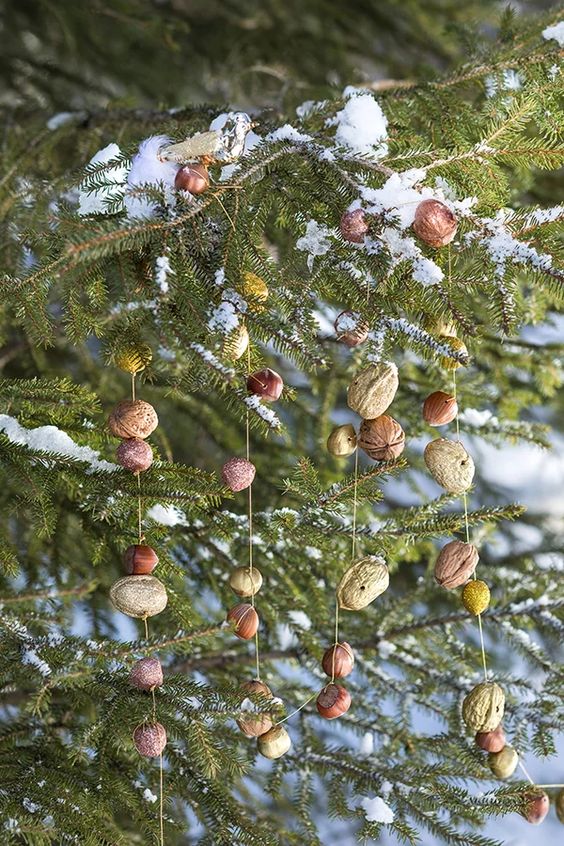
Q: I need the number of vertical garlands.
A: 4